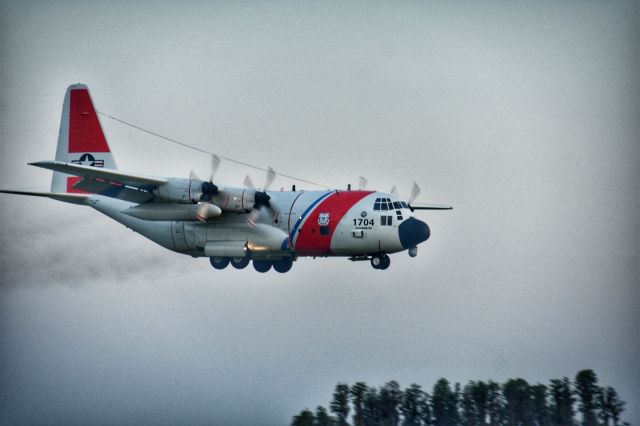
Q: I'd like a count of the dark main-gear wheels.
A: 4